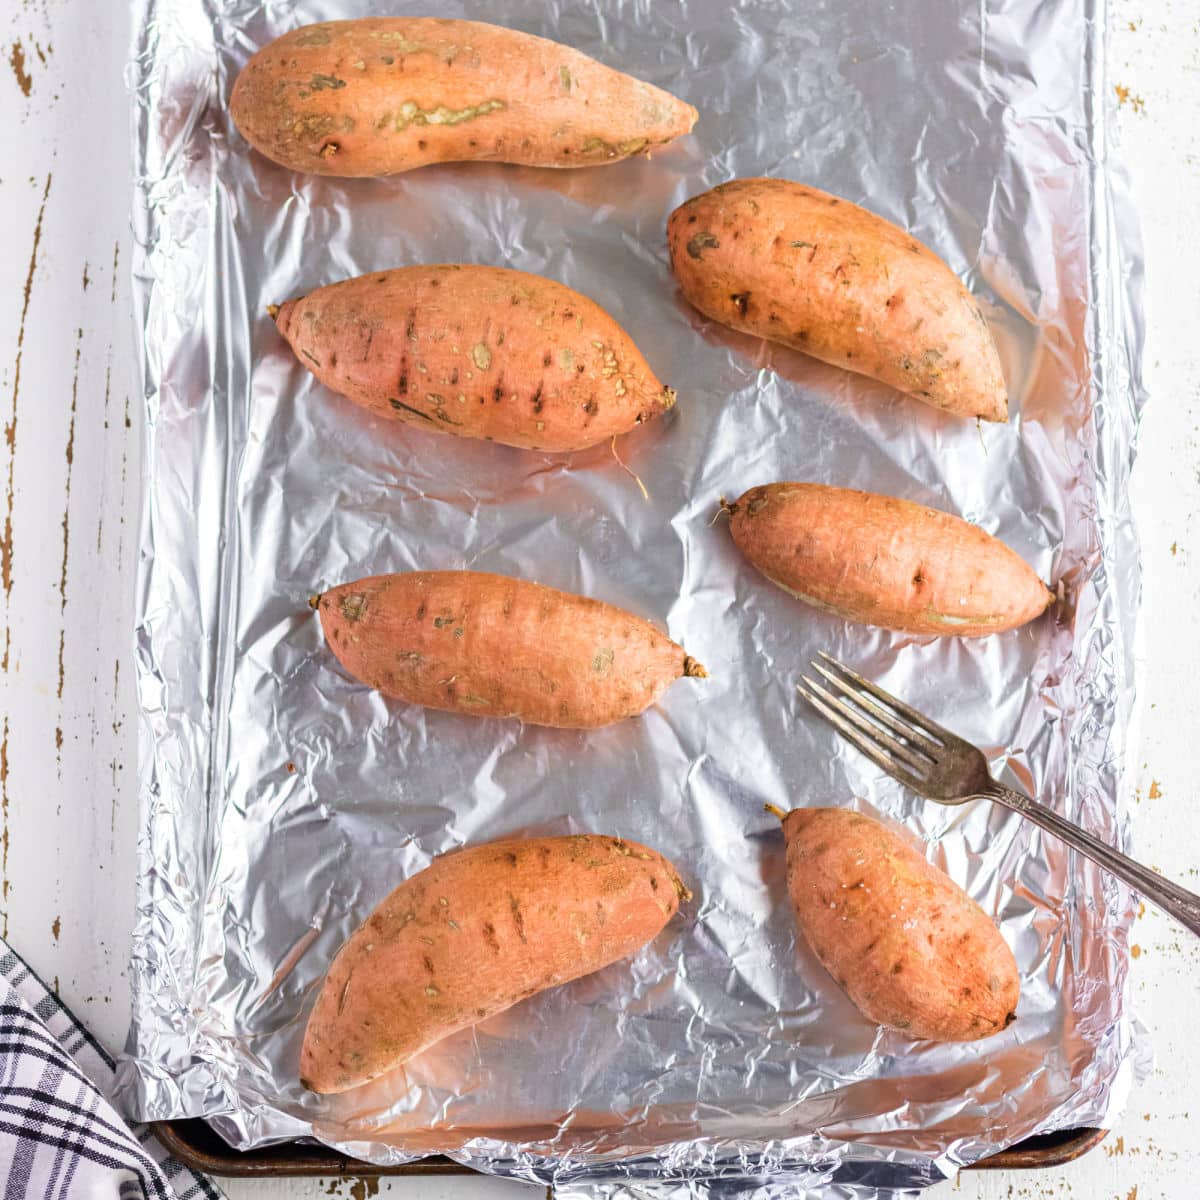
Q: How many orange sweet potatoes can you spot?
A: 7